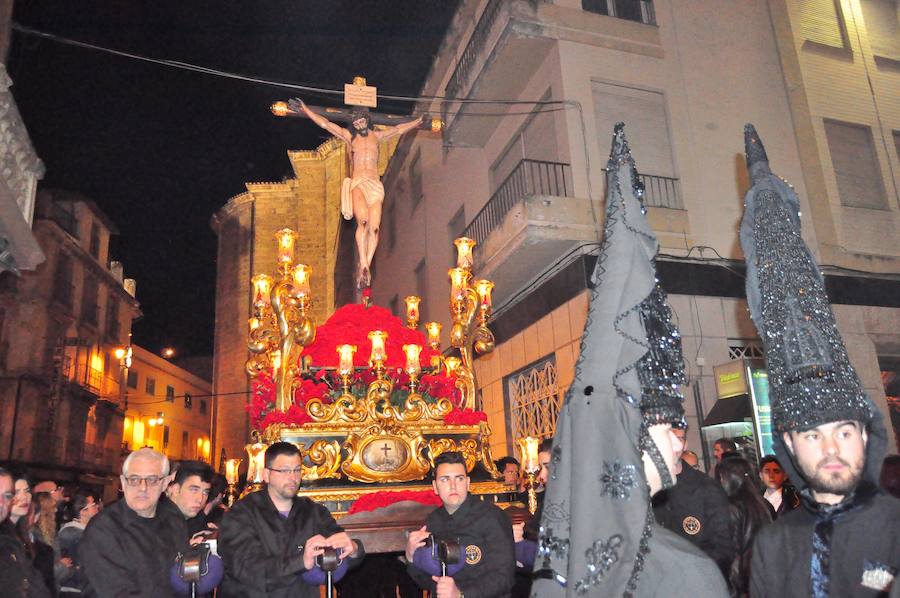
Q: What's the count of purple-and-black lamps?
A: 3